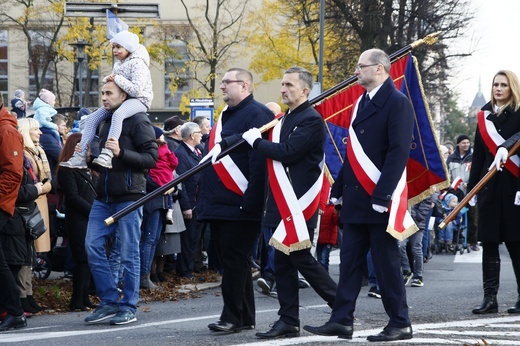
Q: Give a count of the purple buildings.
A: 0